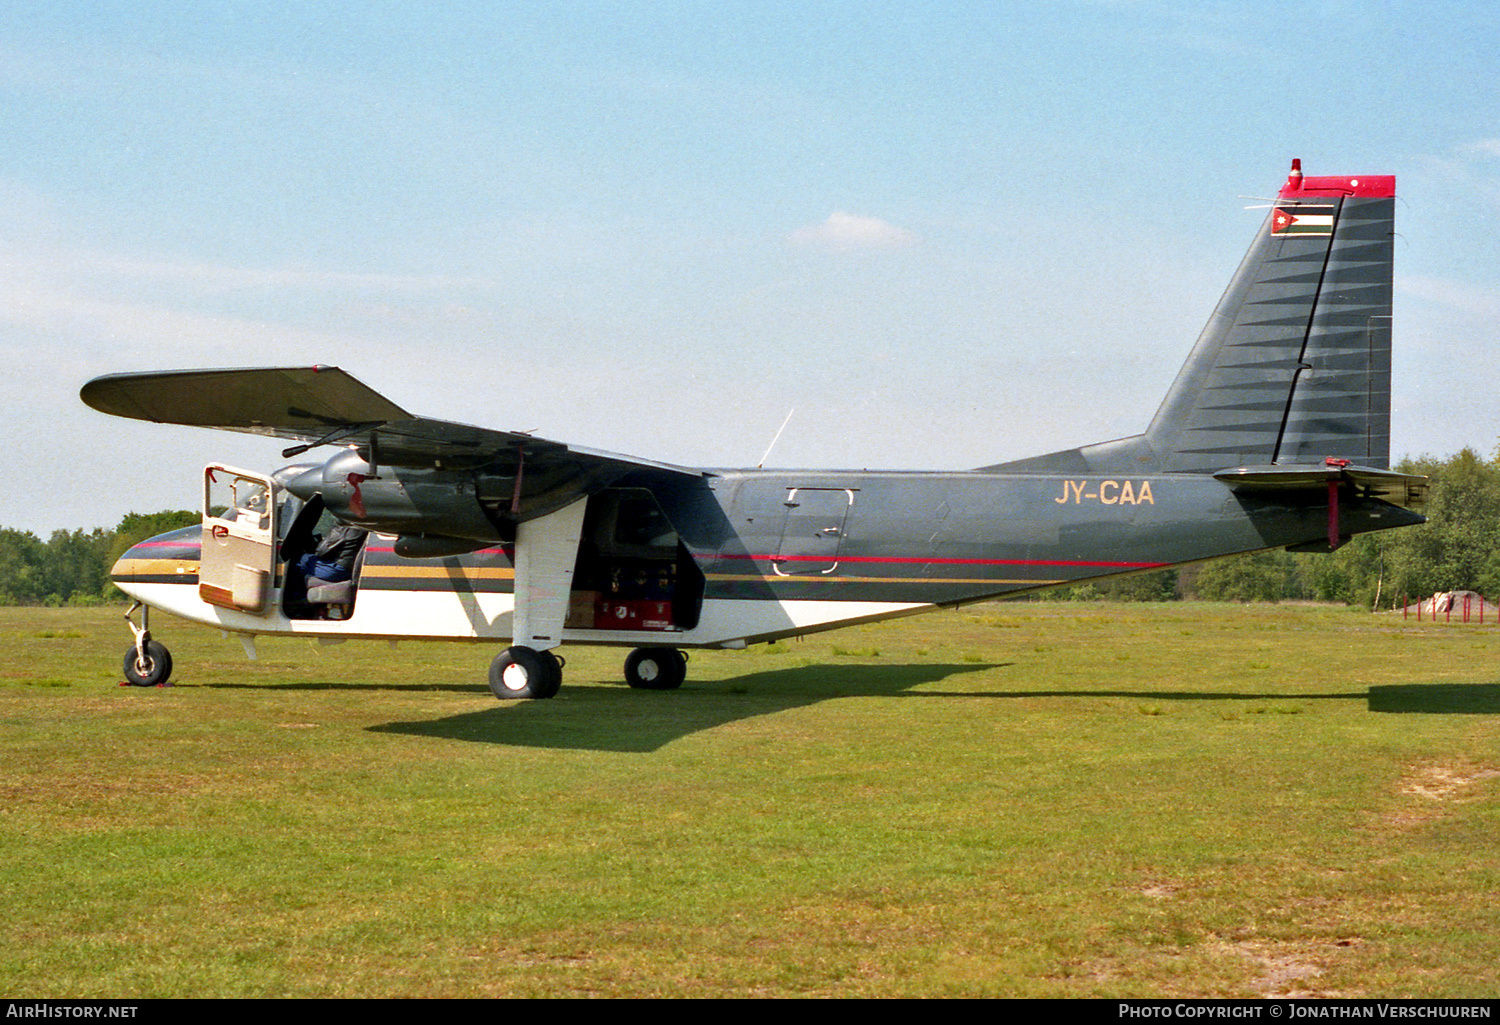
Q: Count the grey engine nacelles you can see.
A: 1